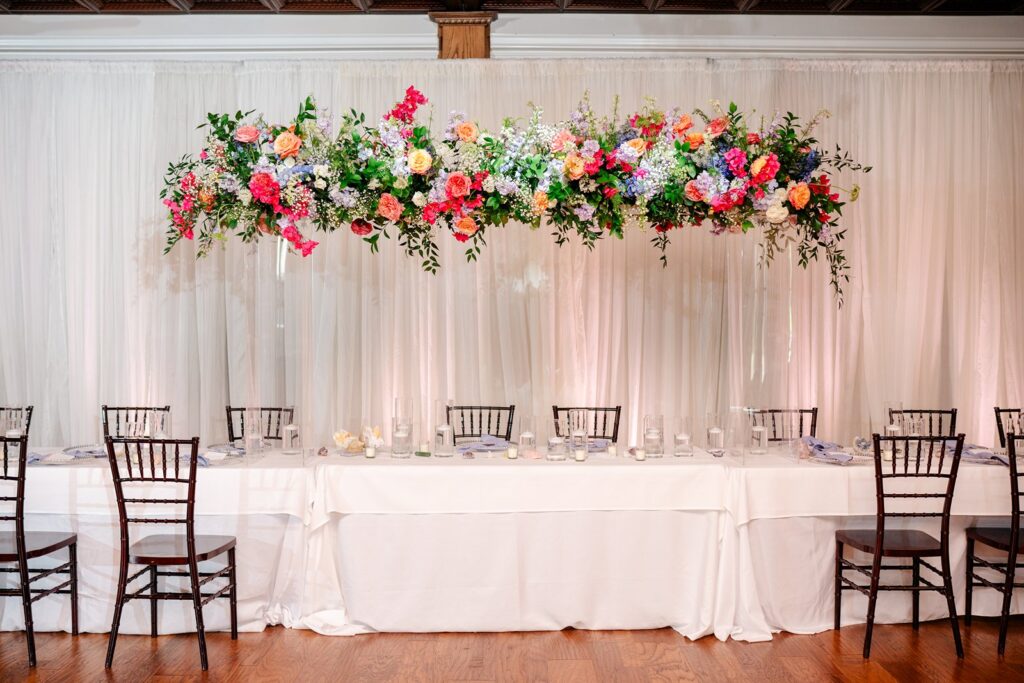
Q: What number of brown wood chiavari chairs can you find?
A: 12